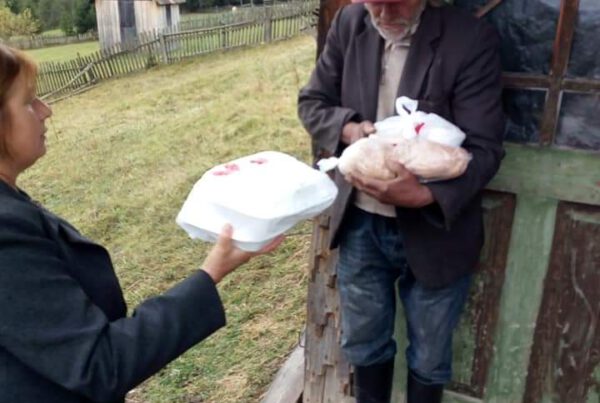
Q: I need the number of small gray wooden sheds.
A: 1